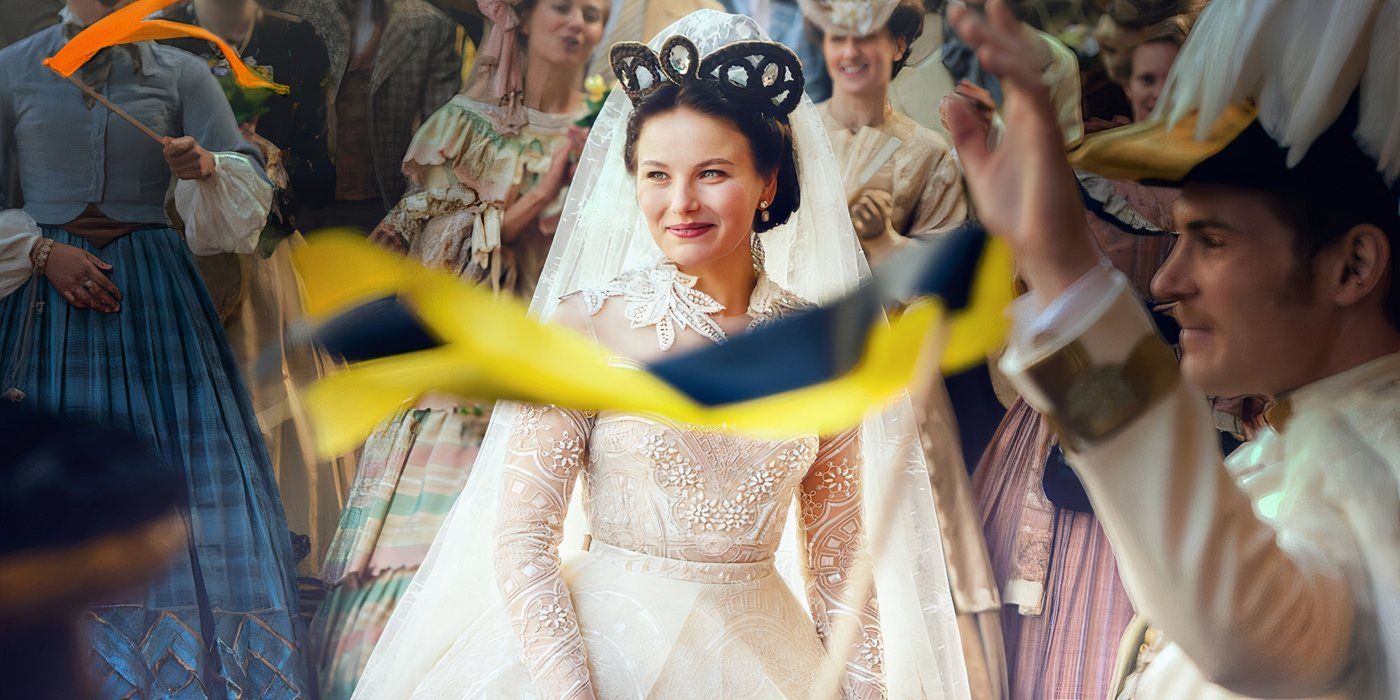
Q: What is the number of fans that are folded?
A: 1